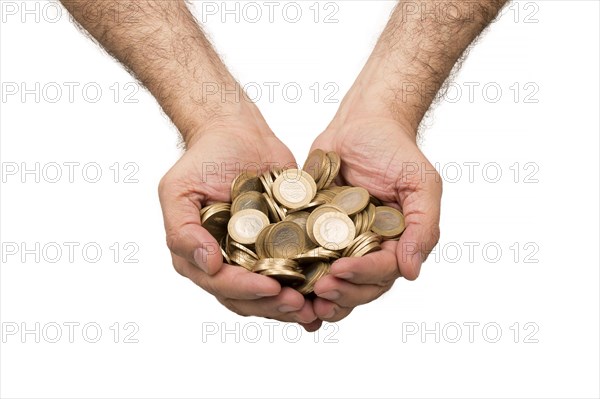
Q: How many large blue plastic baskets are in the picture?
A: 0